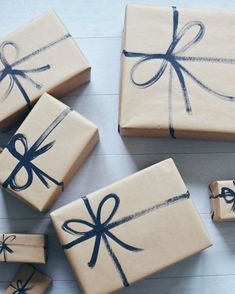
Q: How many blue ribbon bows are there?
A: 7